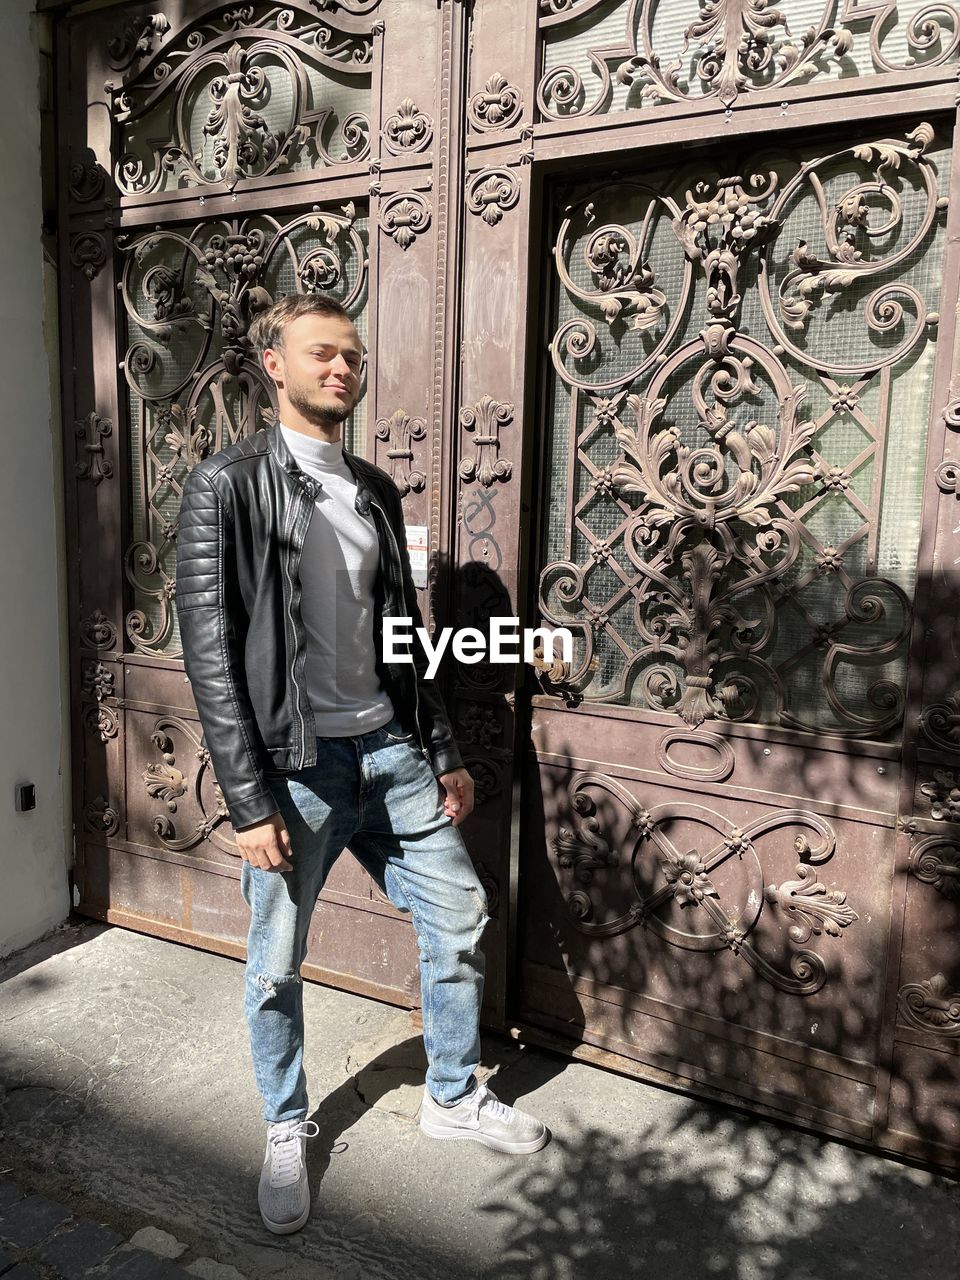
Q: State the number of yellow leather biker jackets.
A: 0